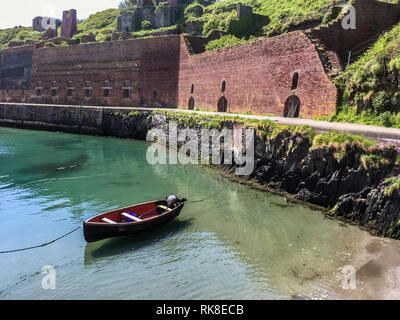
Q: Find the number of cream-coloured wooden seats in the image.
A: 3